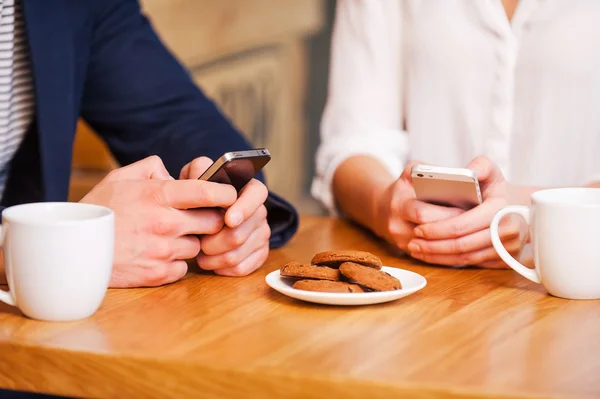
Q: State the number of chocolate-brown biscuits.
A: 4